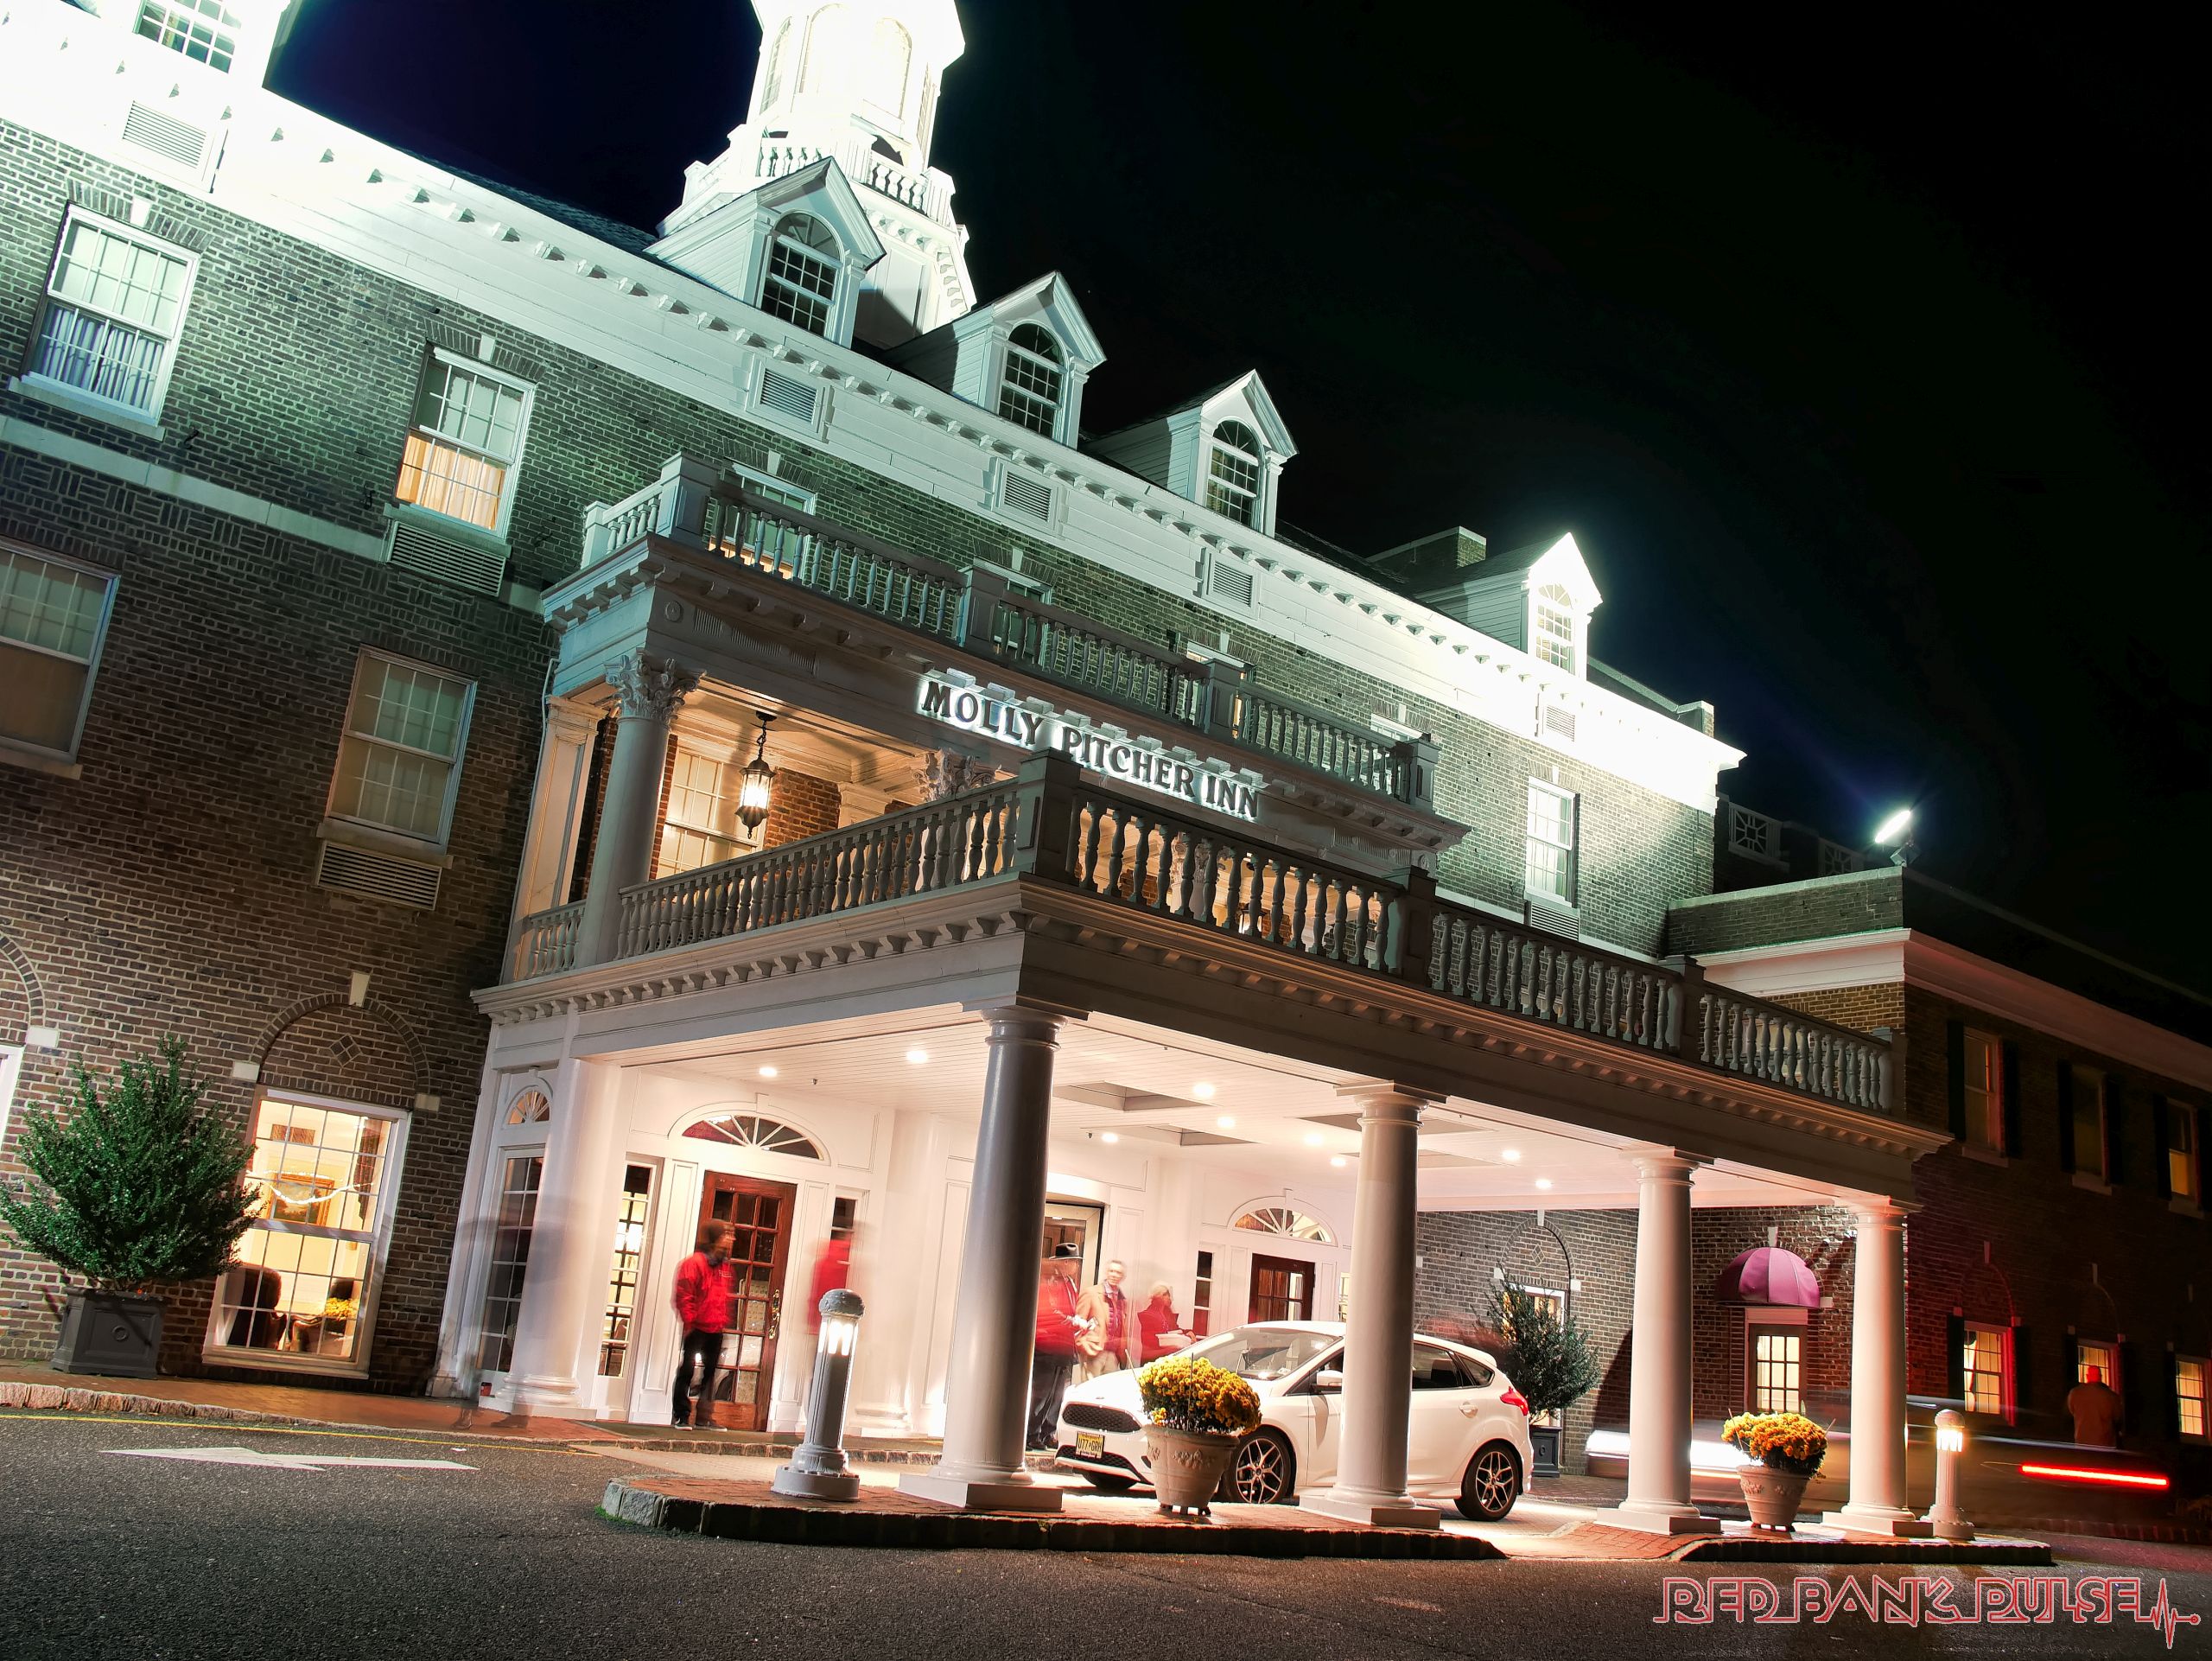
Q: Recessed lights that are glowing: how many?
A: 9